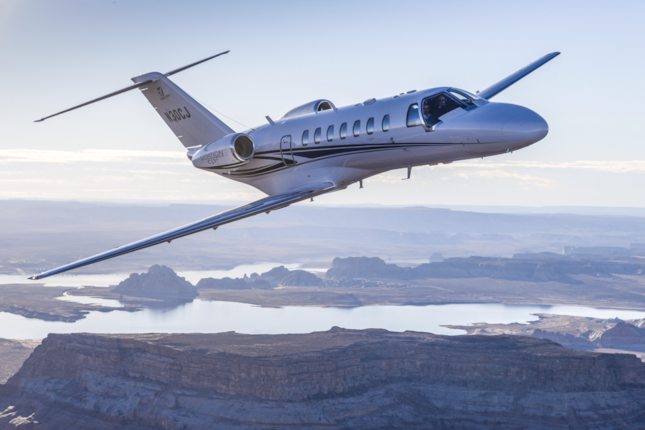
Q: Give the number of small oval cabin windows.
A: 7